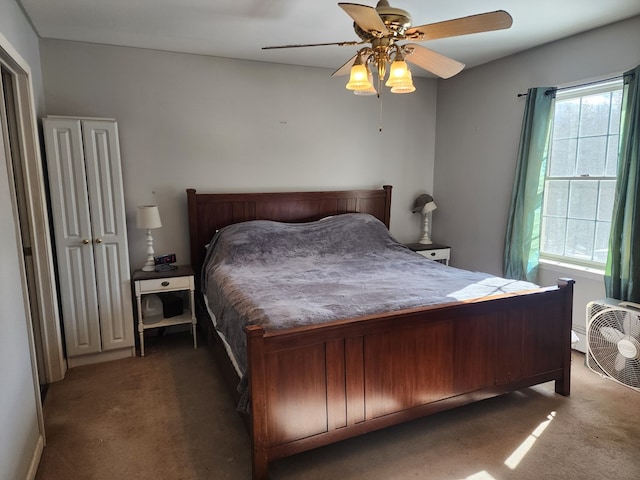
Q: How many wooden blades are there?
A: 5